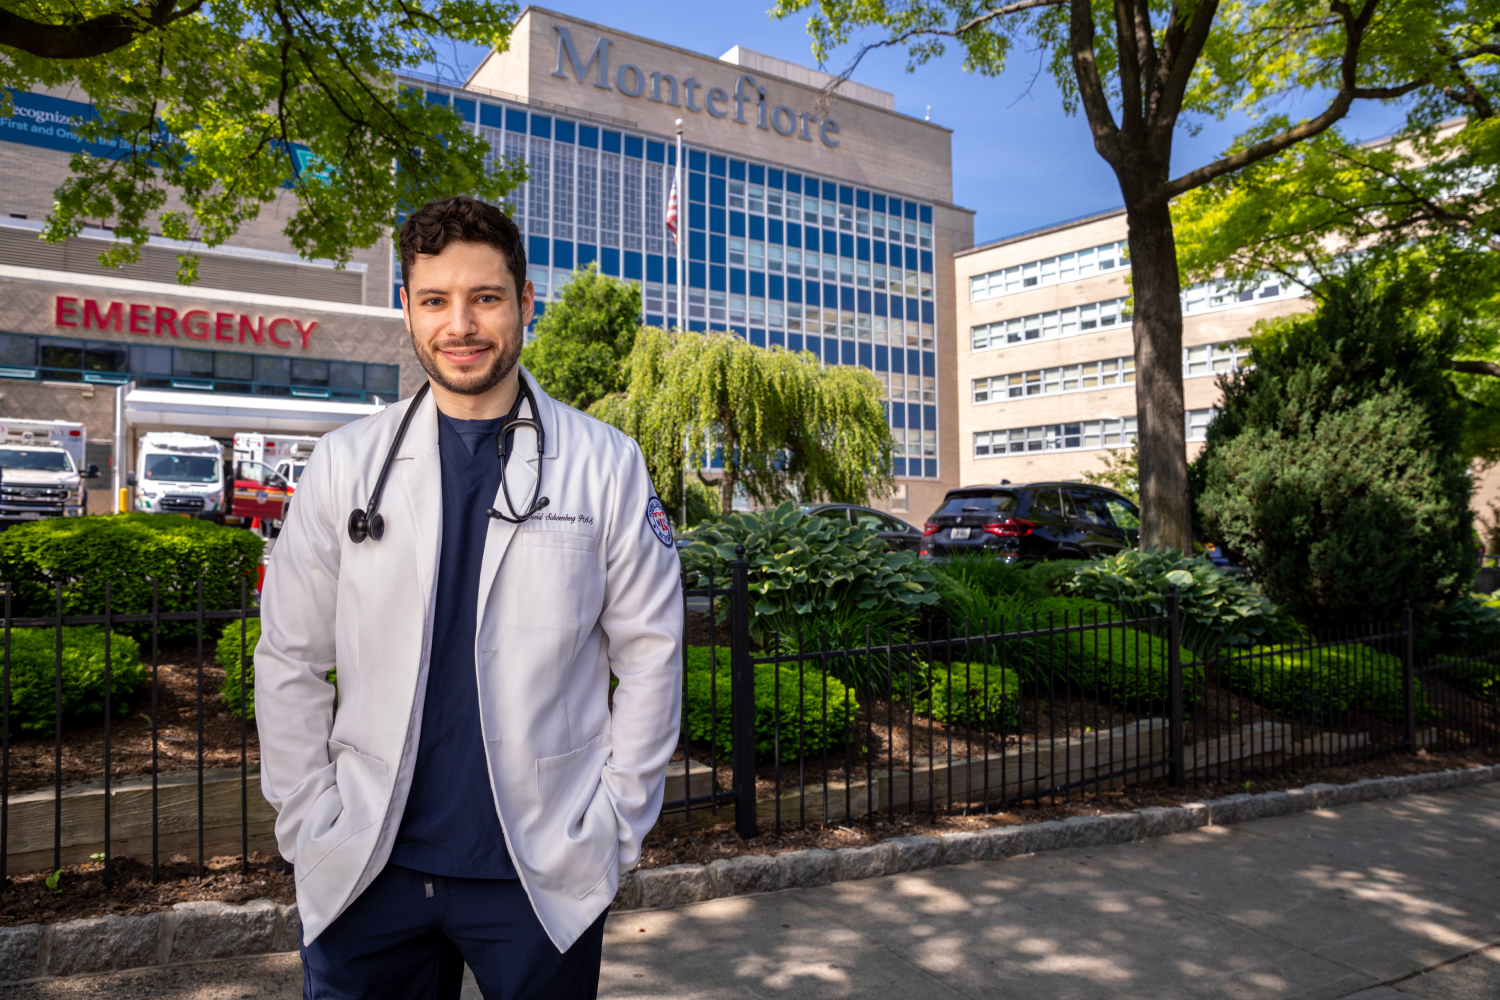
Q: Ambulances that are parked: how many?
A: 3